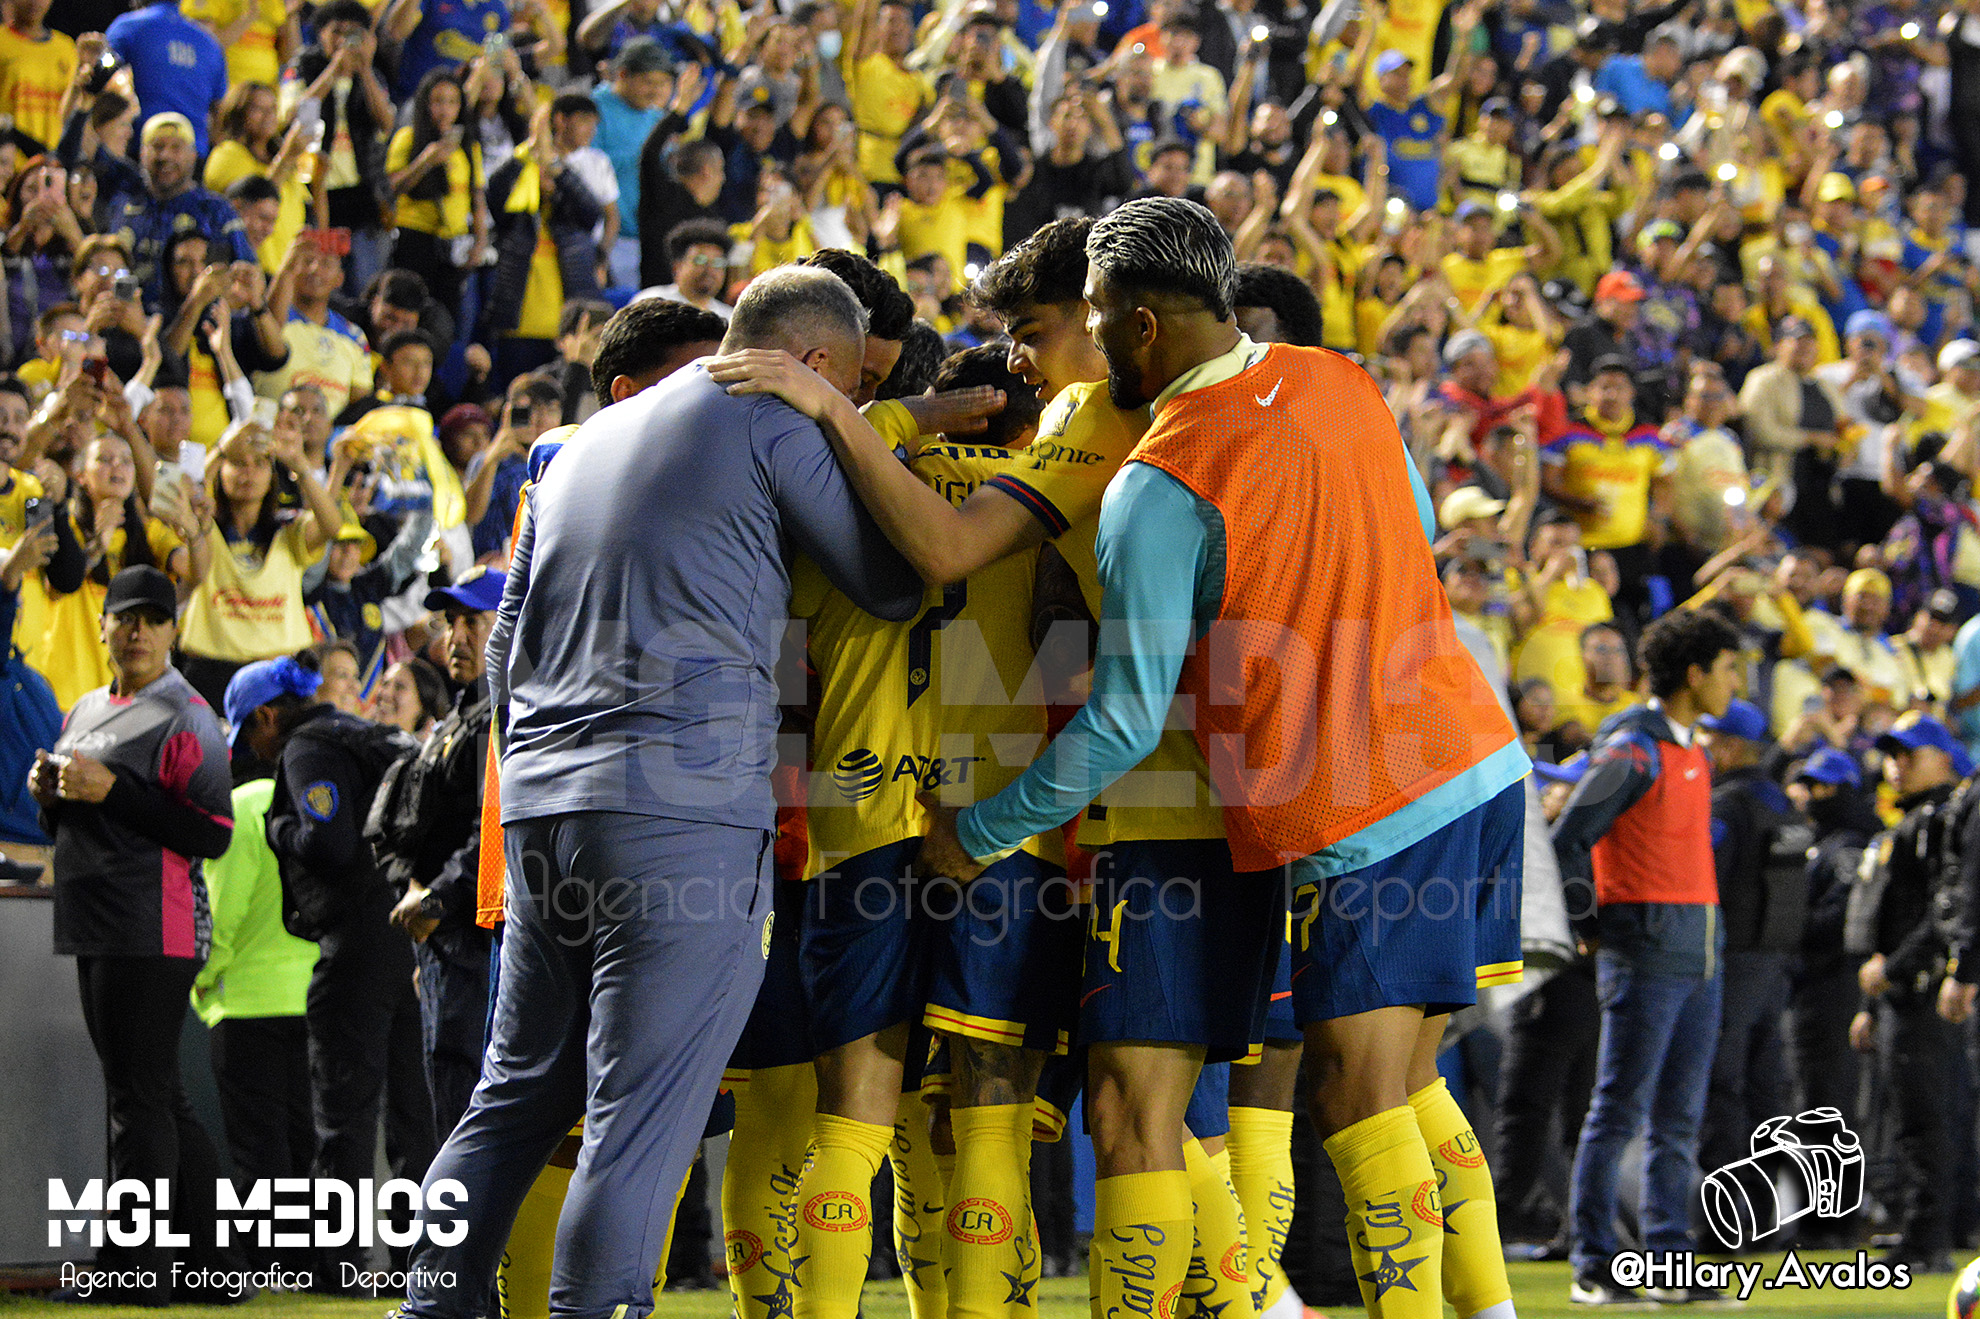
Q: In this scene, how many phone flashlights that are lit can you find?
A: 13